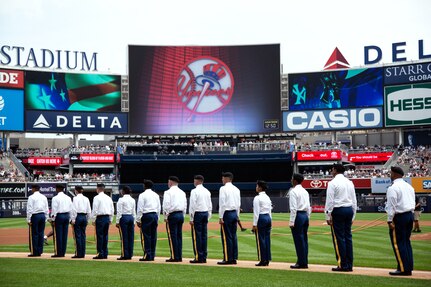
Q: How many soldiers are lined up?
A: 13